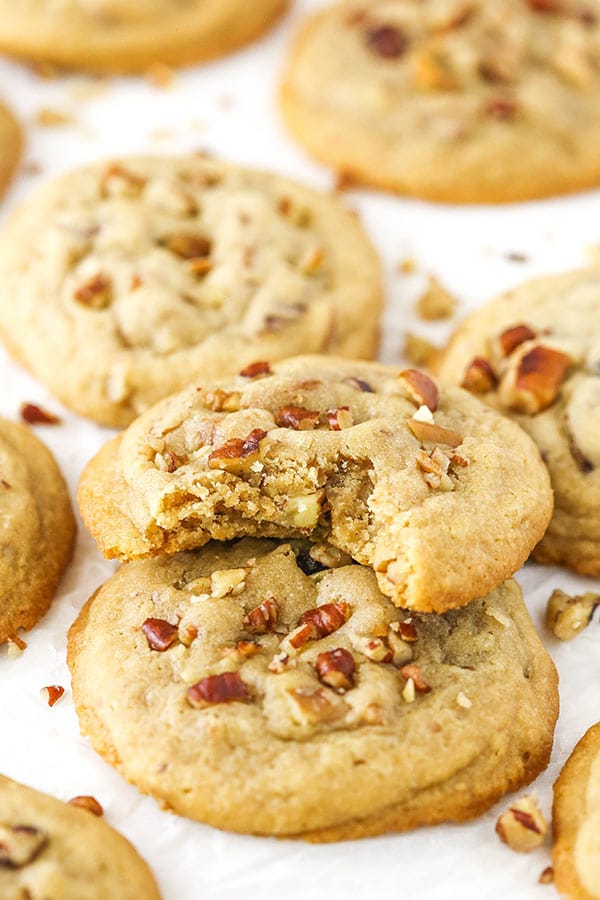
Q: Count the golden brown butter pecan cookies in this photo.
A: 10